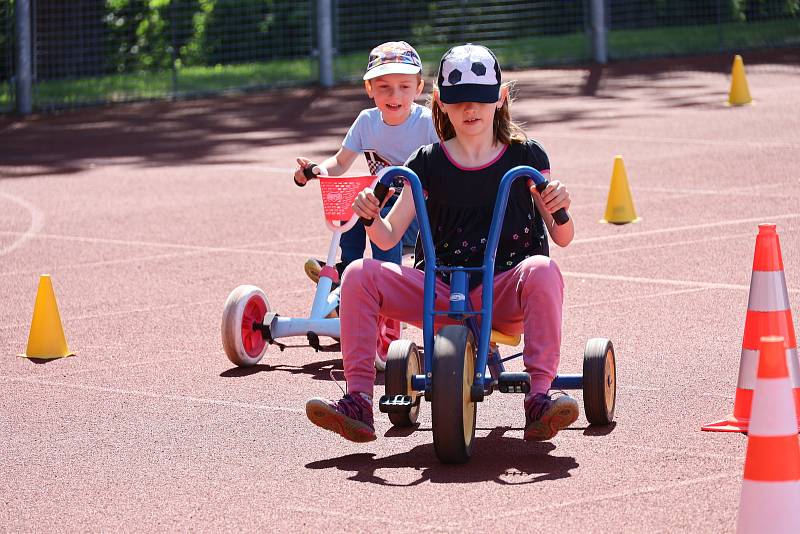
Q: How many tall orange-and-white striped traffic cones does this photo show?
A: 2